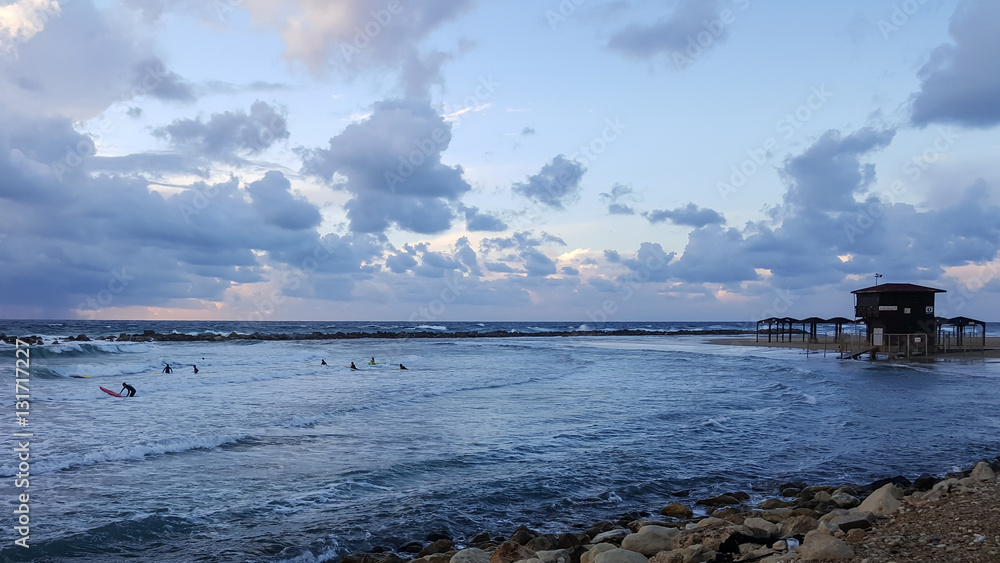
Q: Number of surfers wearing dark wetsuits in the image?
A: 6